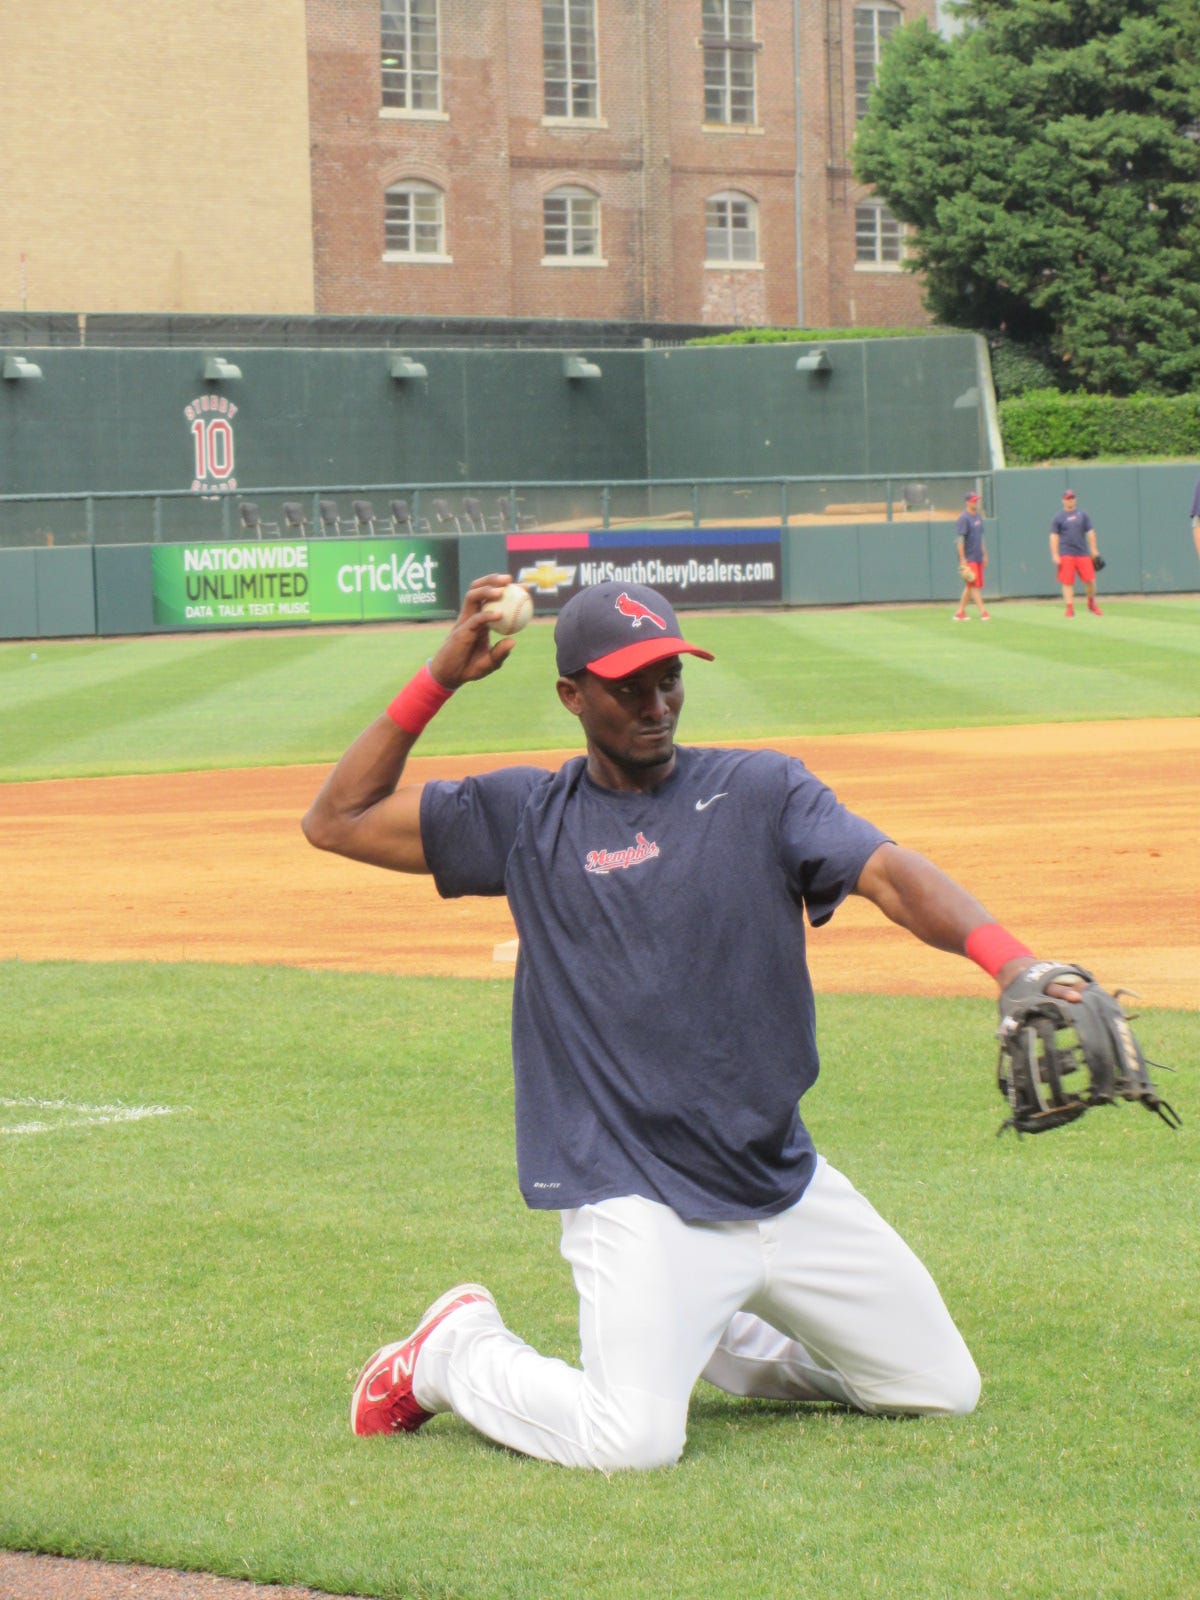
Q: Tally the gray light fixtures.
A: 5